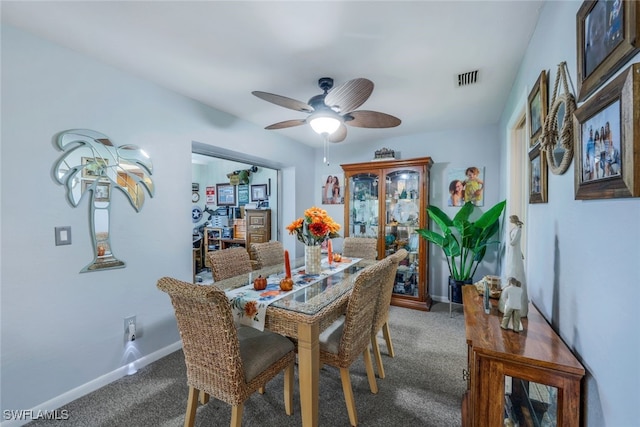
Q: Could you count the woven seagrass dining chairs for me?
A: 6